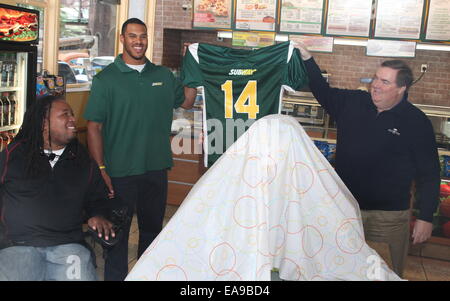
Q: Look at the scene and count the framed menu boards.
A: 6